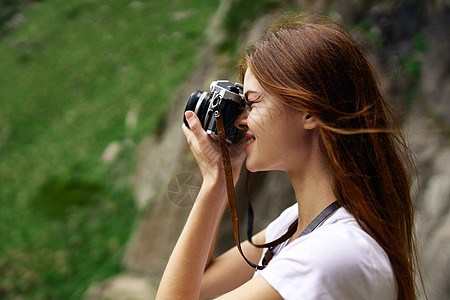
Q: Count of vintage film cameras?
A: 1